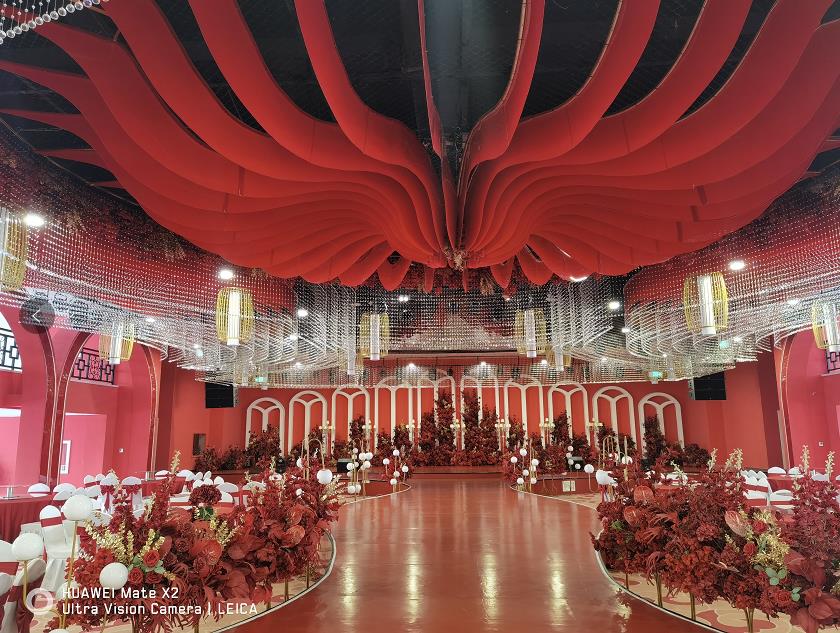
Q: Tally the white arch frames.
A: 10